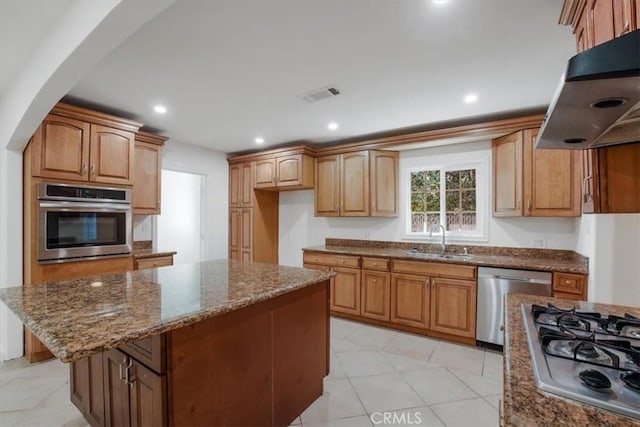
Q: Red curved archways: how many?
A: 0